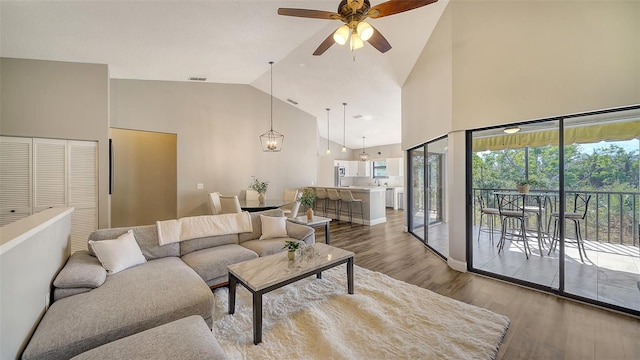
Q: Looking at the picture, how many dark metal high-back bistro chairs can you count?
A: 4